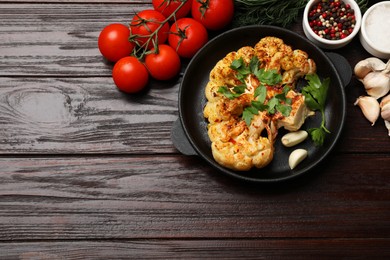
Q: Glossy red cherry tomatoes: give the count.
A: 7